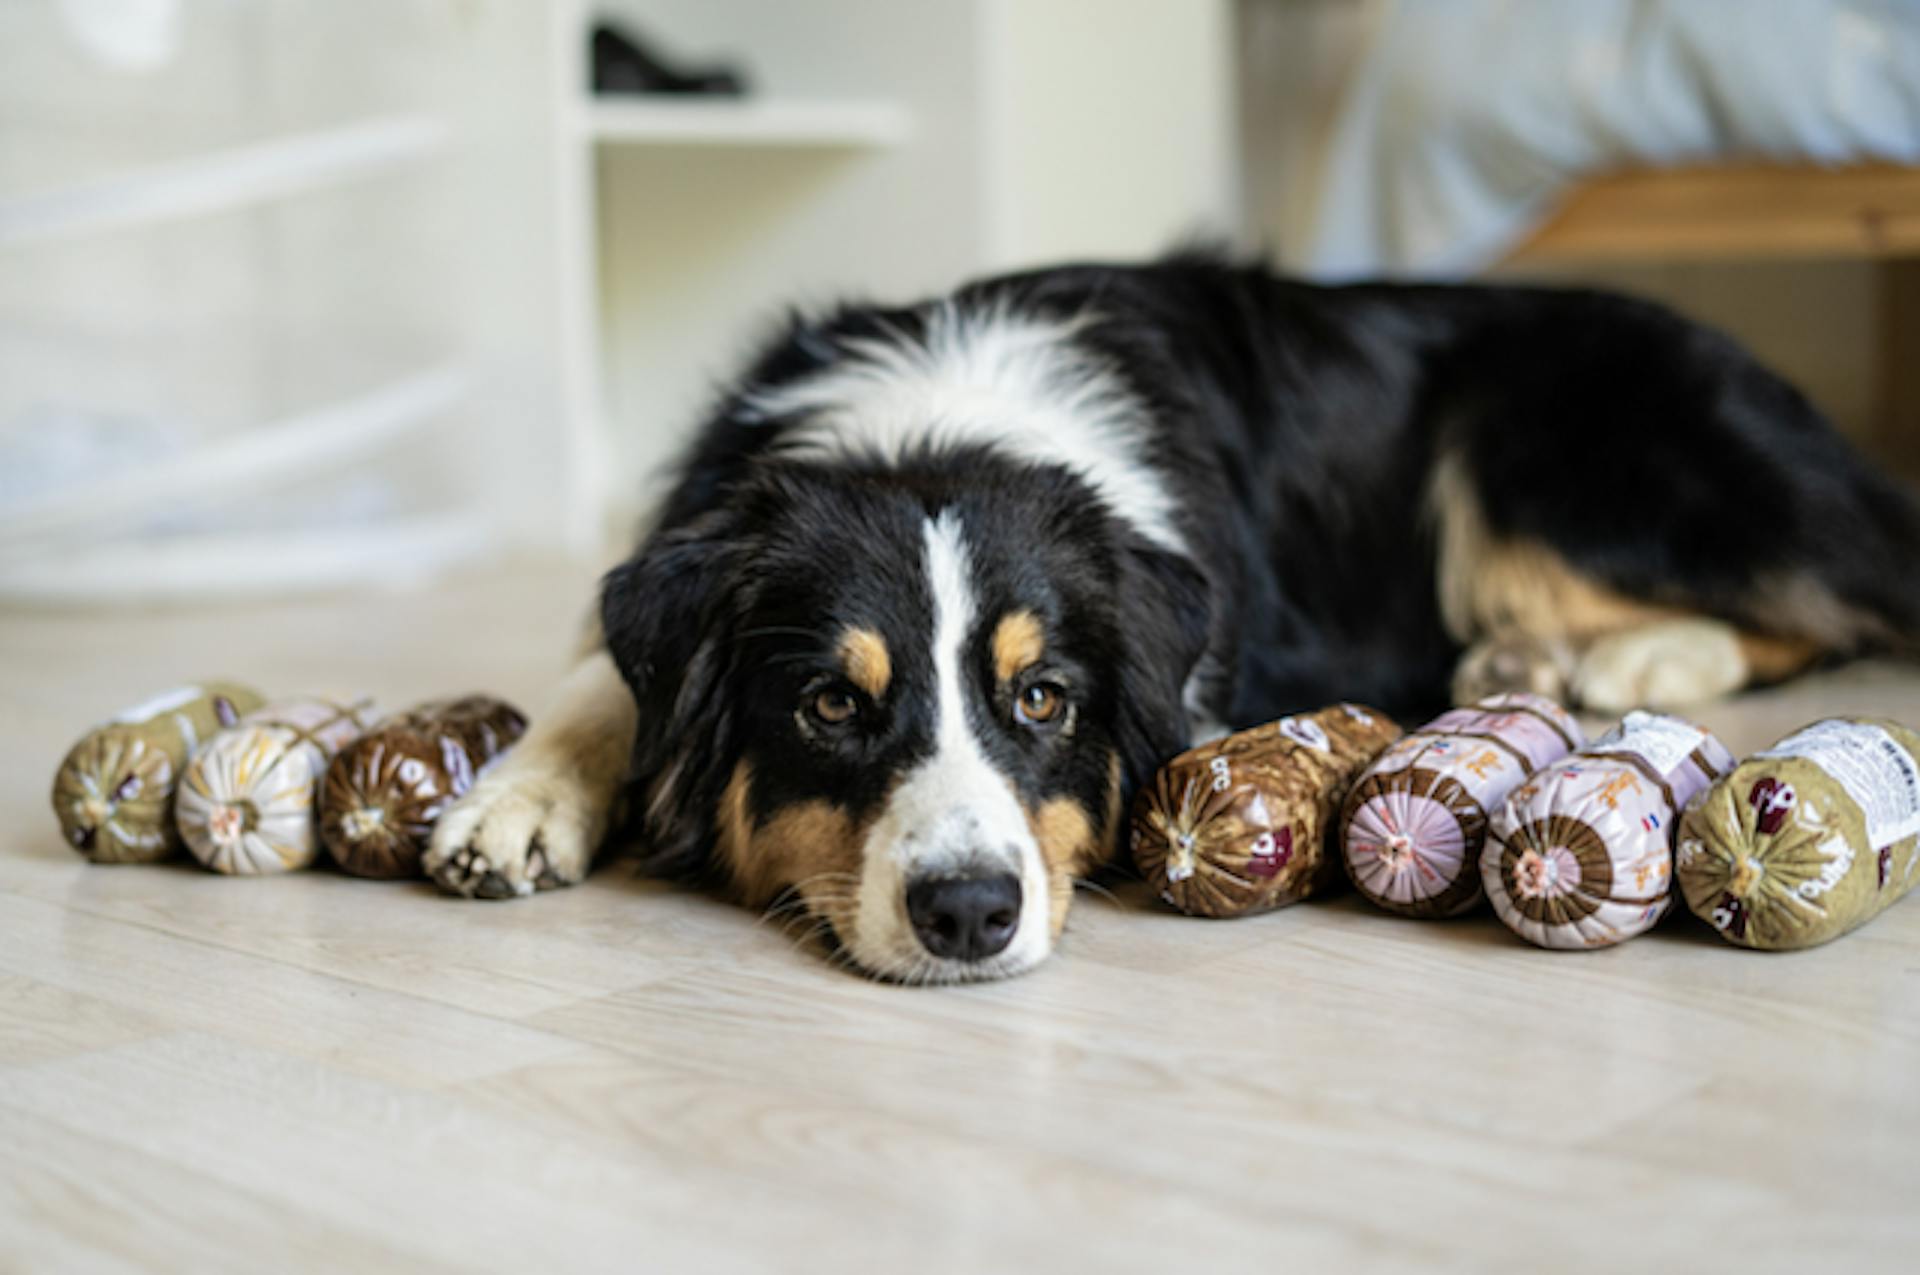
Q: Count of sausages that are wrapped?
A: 7